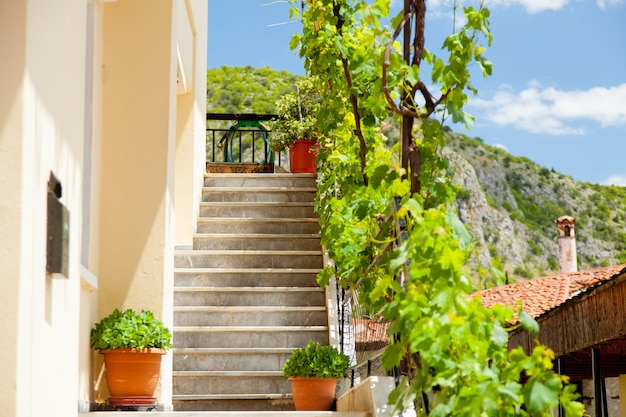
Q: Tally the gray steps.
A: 13